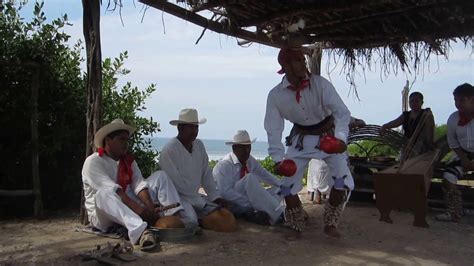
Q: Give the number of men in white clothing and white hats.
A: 3